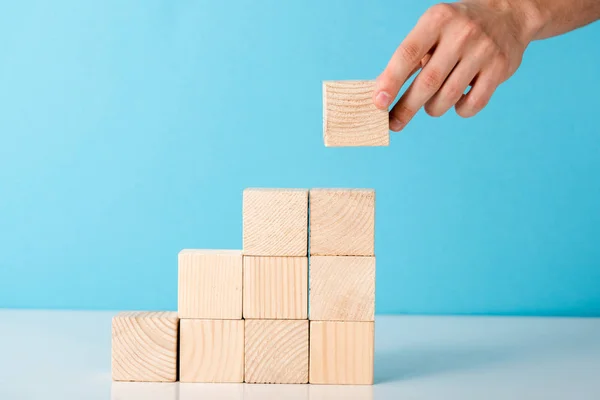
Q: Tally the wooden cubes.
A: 10